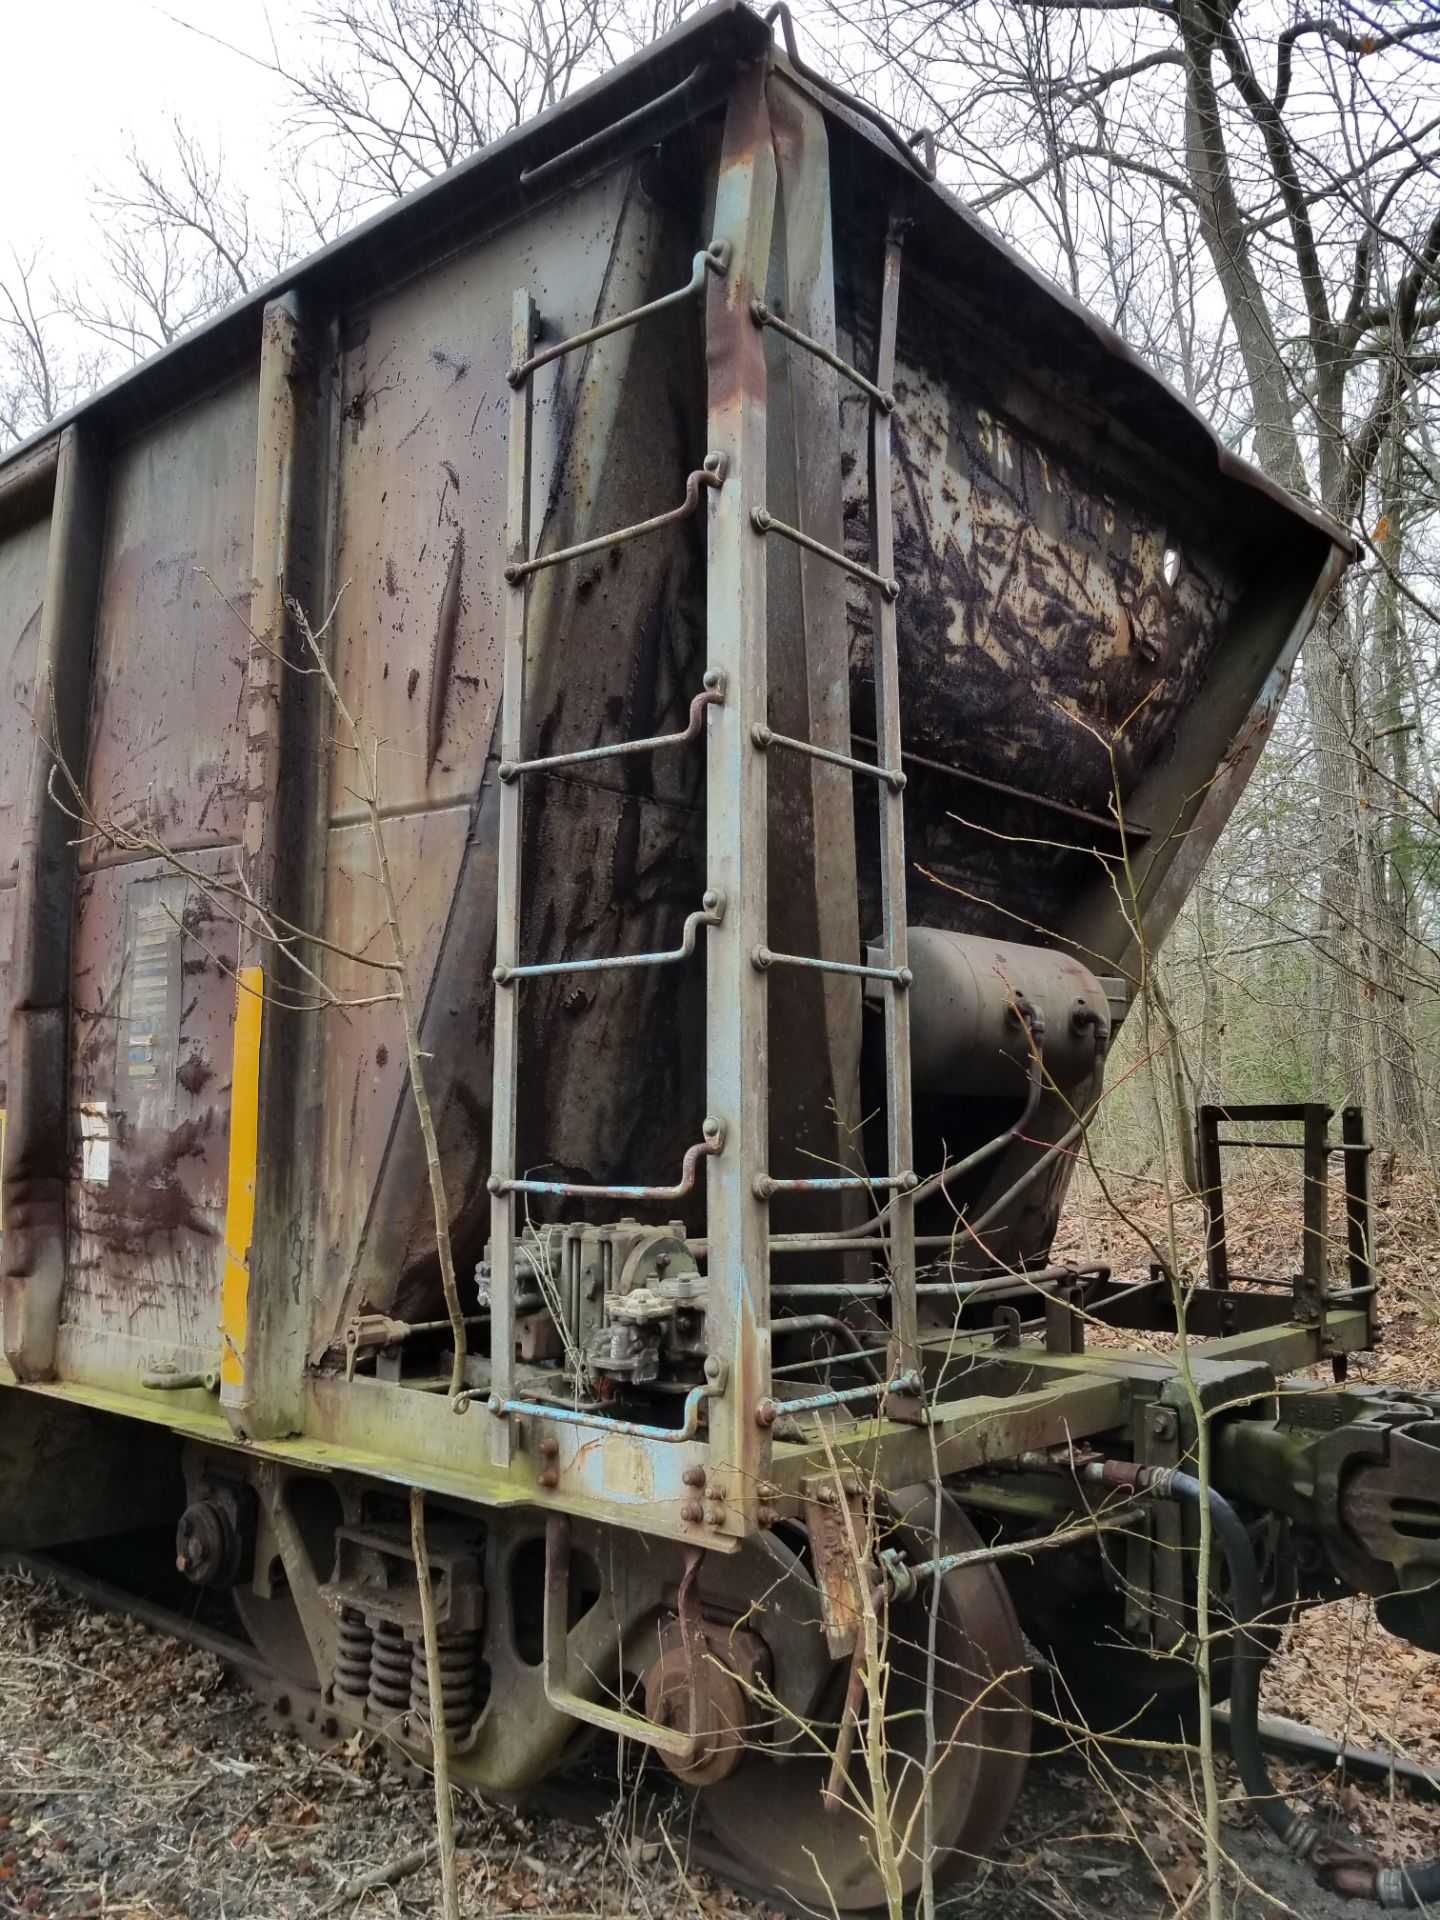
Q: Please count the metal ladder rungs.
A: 12